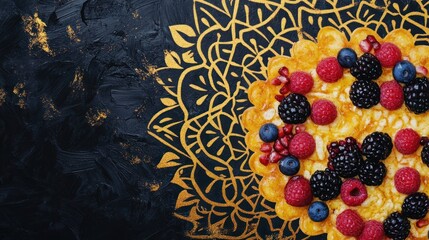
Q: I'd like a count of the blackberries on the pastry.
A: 11